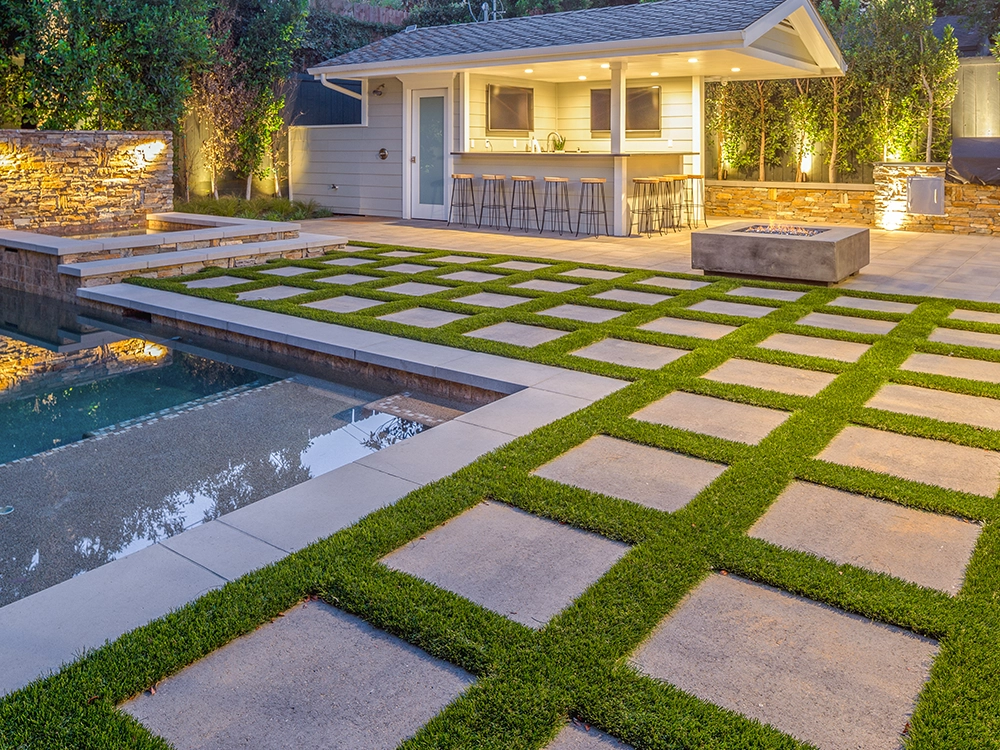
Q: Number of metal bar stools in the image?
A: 9